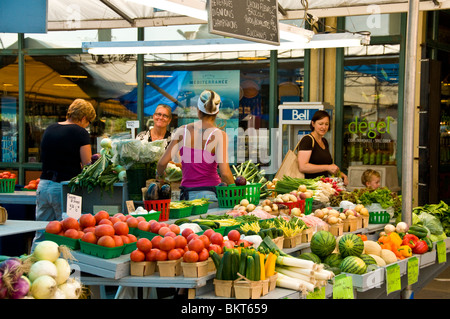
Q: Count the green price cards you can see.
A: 5